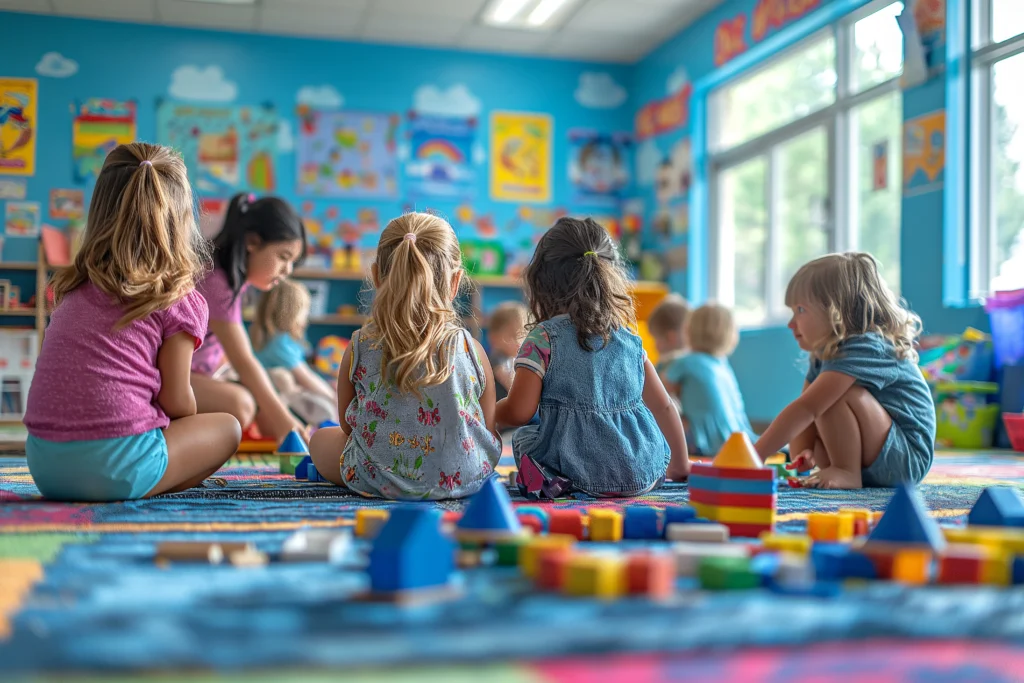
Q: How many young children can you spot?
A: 9